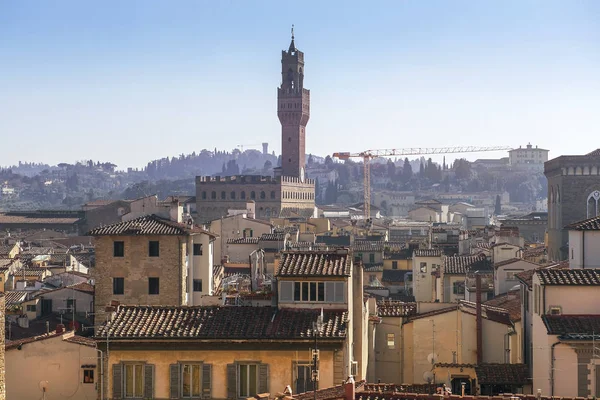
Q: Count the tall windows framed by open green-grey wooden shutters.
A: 3